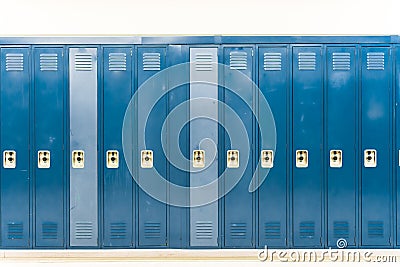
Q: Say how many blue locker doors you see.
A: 9